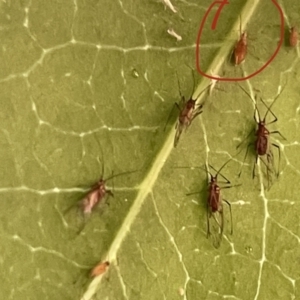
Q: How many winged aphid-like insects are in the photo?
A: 4